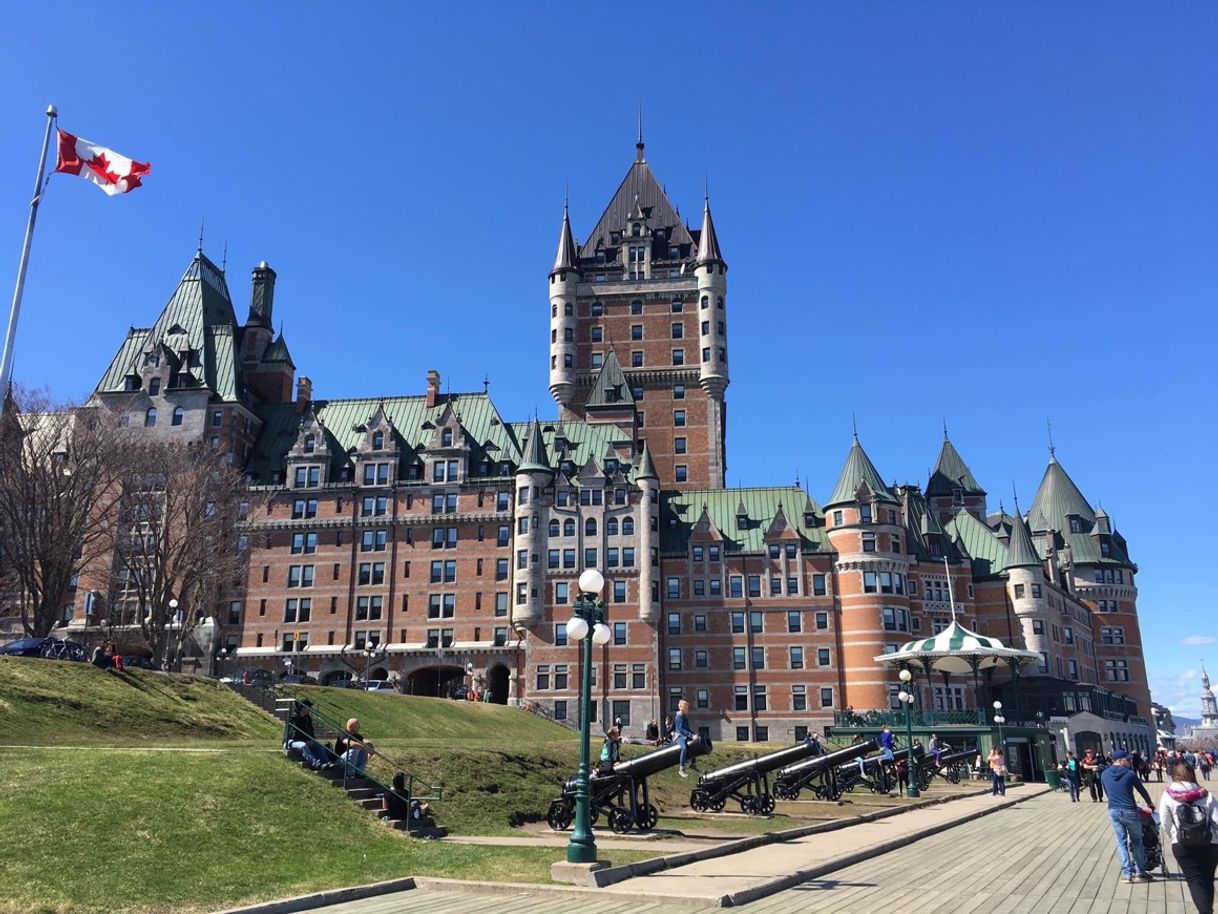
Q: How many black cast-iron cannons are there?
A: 6